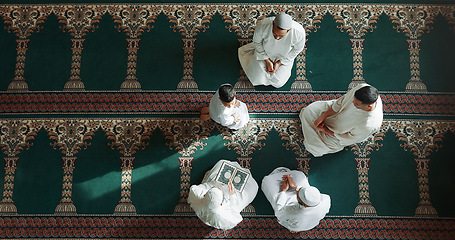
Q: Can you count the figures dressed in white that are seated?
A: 5